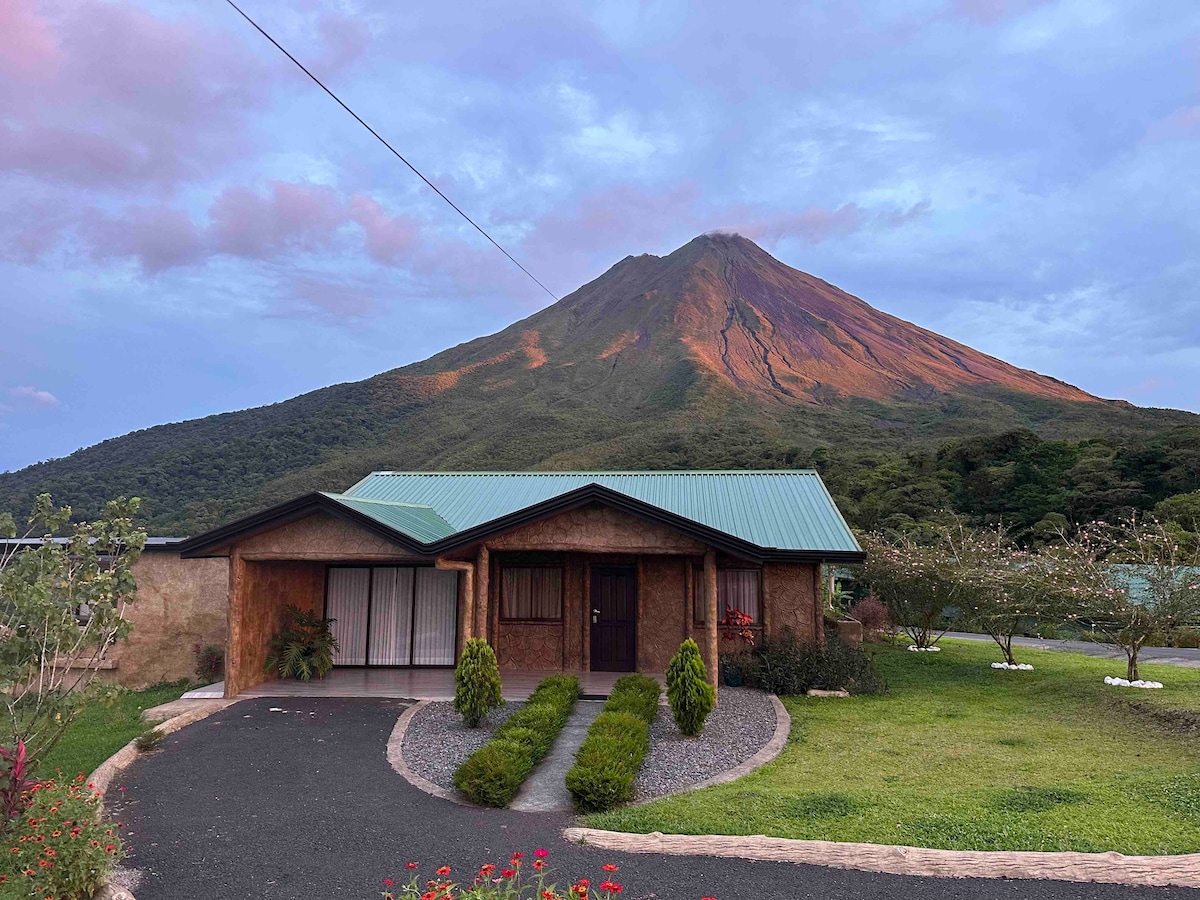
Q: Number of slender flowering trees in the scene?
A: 3